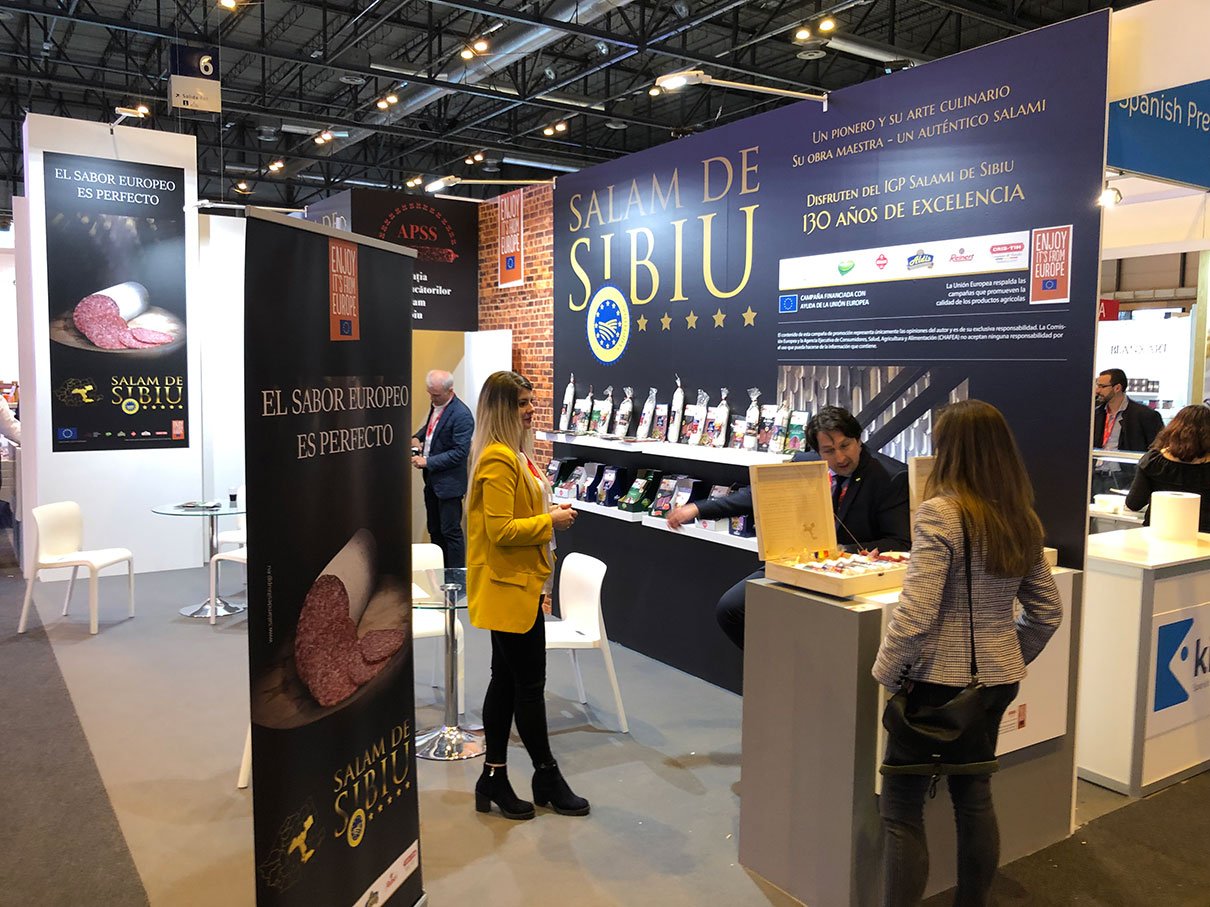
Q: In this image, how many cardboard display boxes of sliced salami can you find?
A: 9